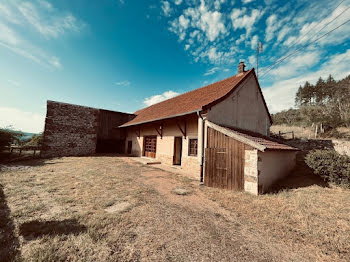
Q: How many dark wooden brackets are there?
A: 3